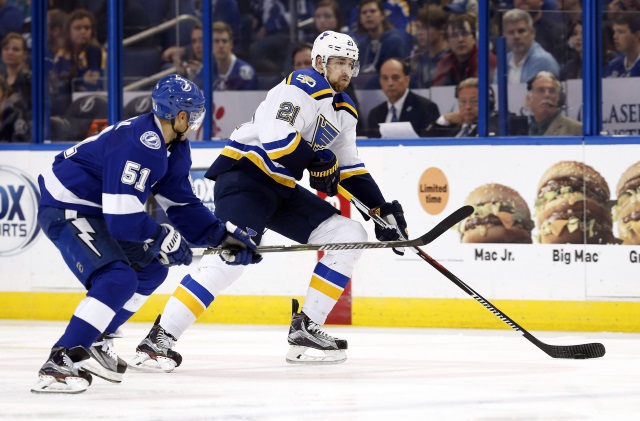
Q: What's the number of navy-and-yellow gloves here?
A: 2